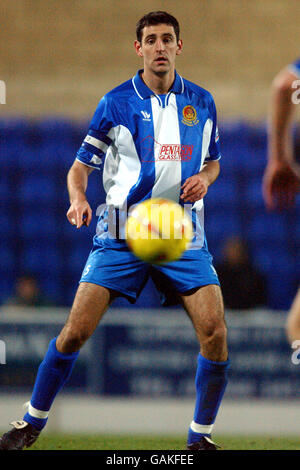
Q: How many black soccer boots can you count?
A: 2